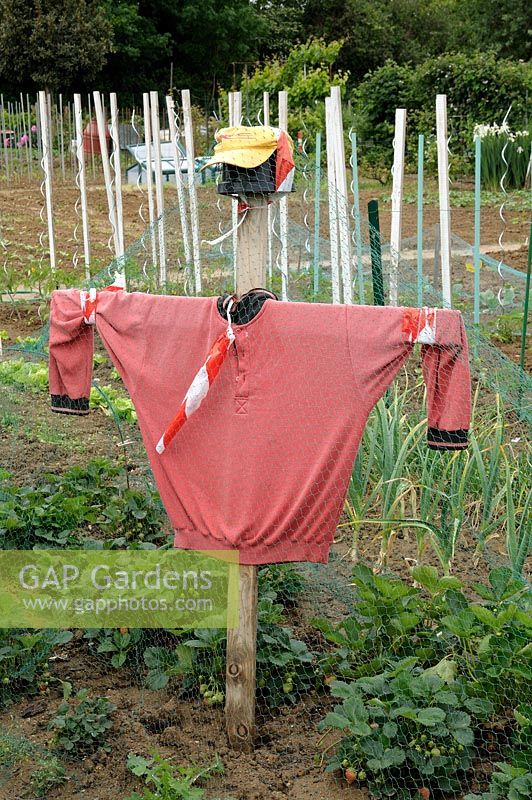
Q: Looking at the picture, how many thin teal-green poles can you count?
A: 4